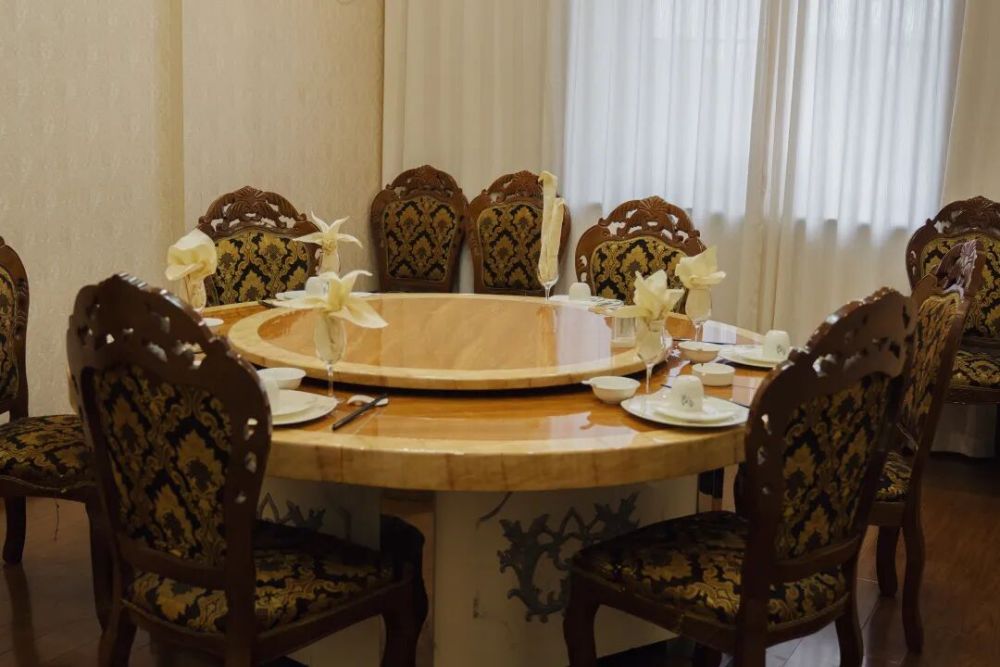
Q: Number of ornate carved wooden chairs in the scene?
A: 9